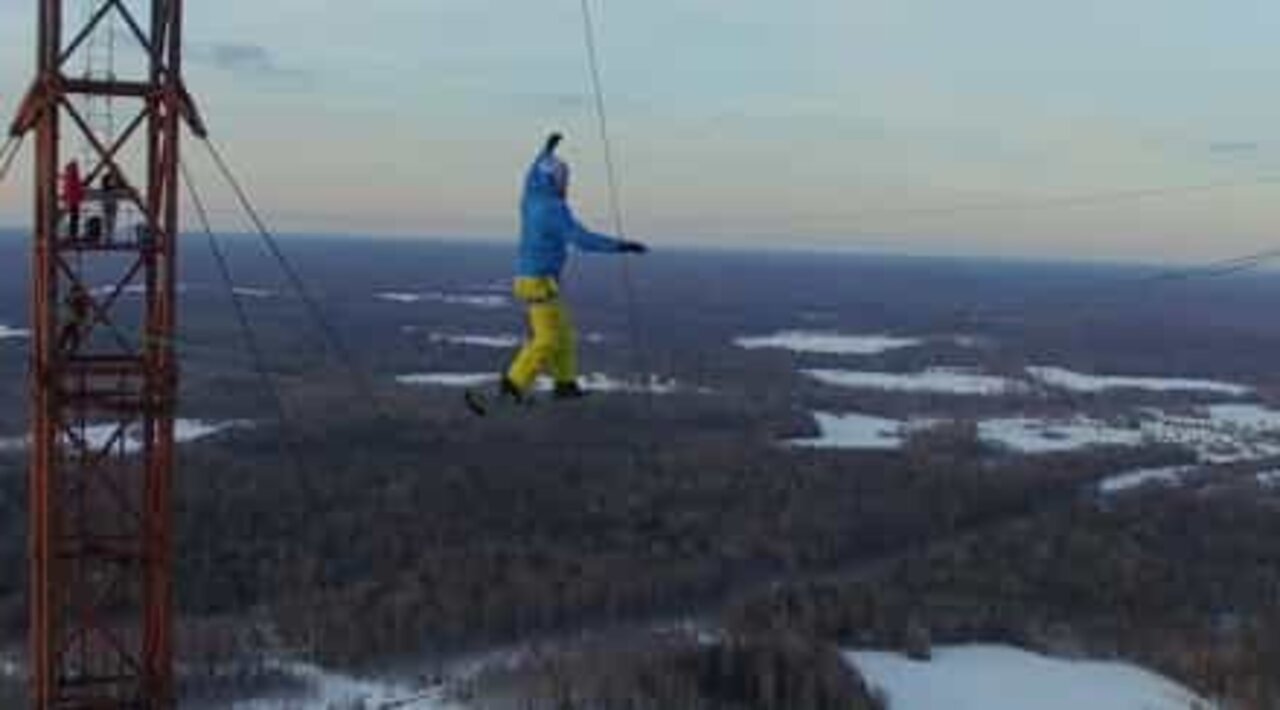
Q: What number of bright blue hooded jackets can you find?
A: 1